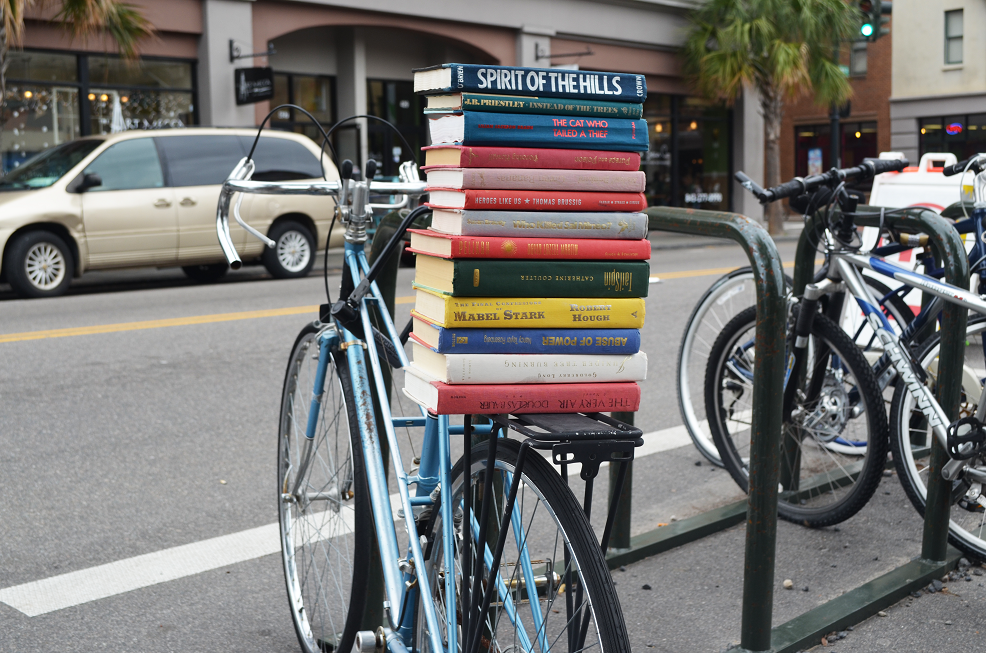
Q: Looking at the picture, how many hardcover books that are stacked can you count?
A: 13